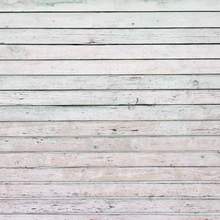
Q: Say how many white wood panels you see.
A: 15